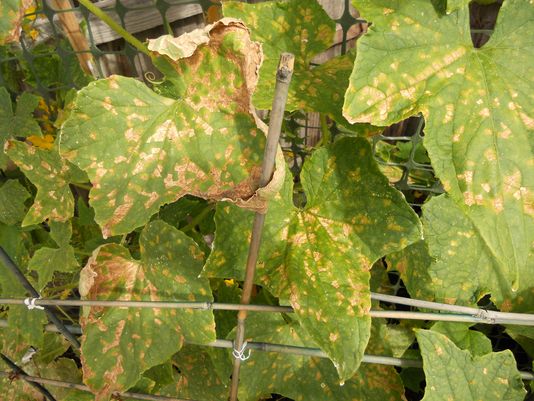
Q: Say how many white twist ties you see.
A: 2